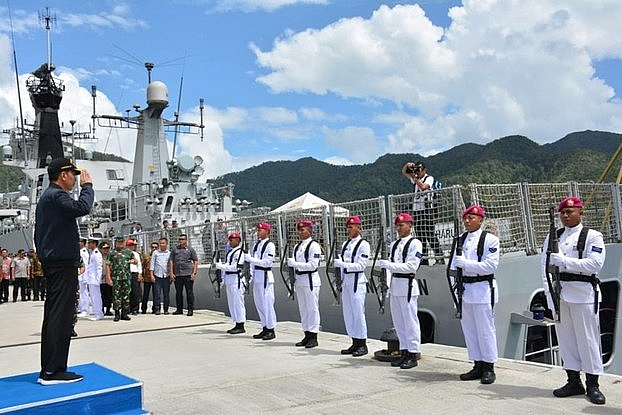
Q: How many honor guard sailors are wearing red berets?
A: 7